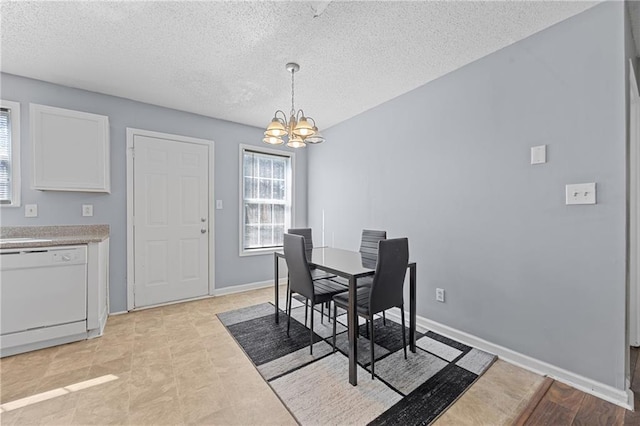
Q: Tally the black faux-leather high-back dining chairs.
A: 4